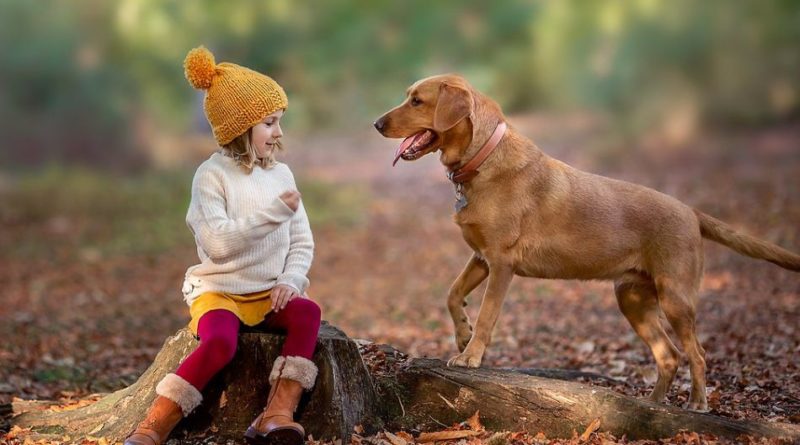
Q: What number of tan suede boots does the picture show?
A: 2